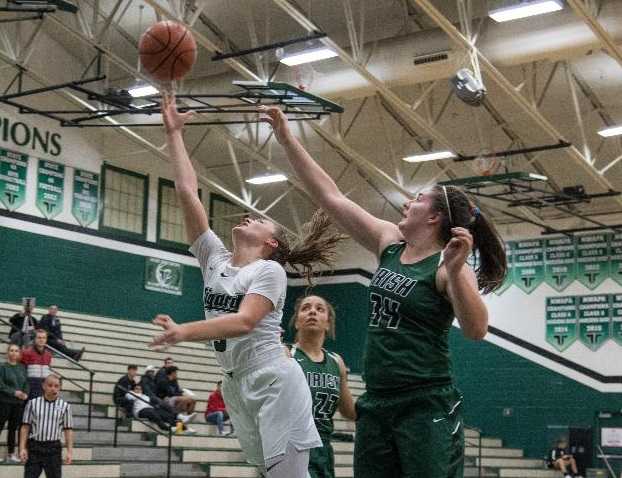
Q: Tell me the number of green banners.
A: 11